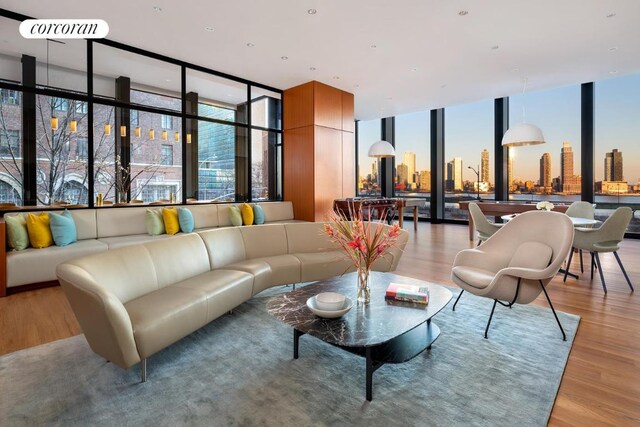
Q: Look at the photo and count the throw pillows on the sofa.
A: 9